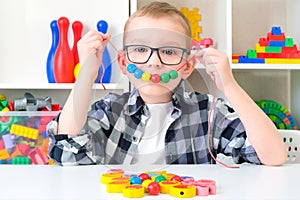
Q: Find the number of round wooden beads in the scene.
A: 12